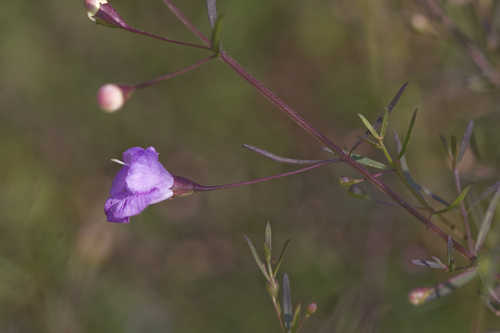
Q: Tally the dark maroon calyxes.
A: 3